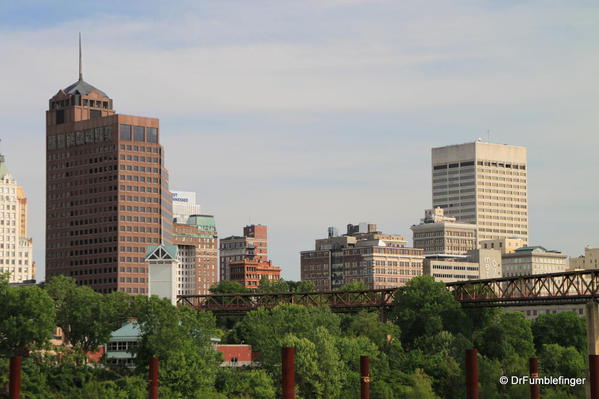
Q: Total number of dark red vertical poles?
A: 7